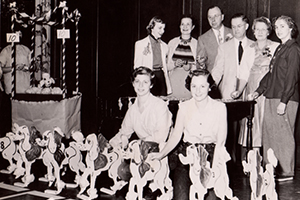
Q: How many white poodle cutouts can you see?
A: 7